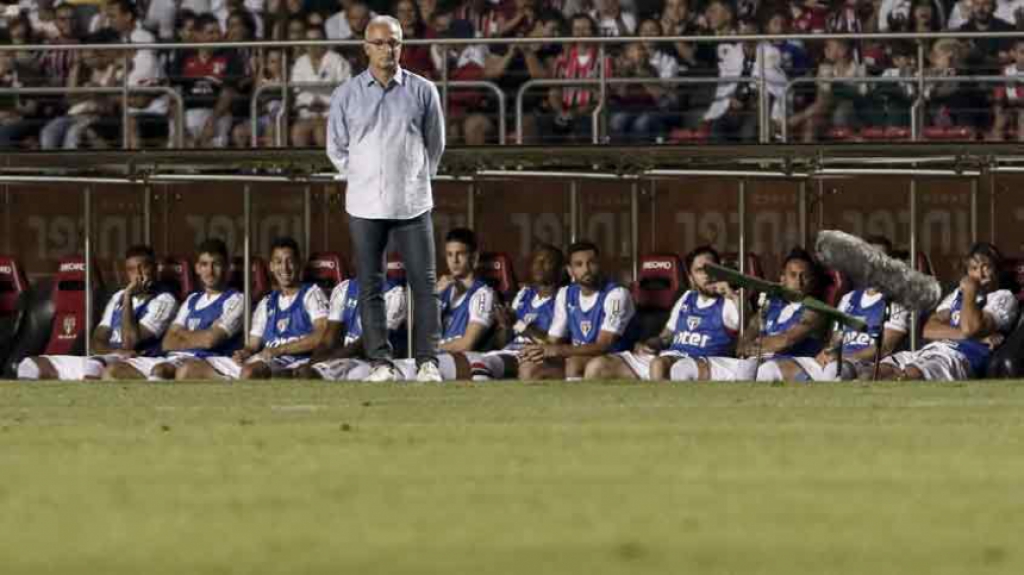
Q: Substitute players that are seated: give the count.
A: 11